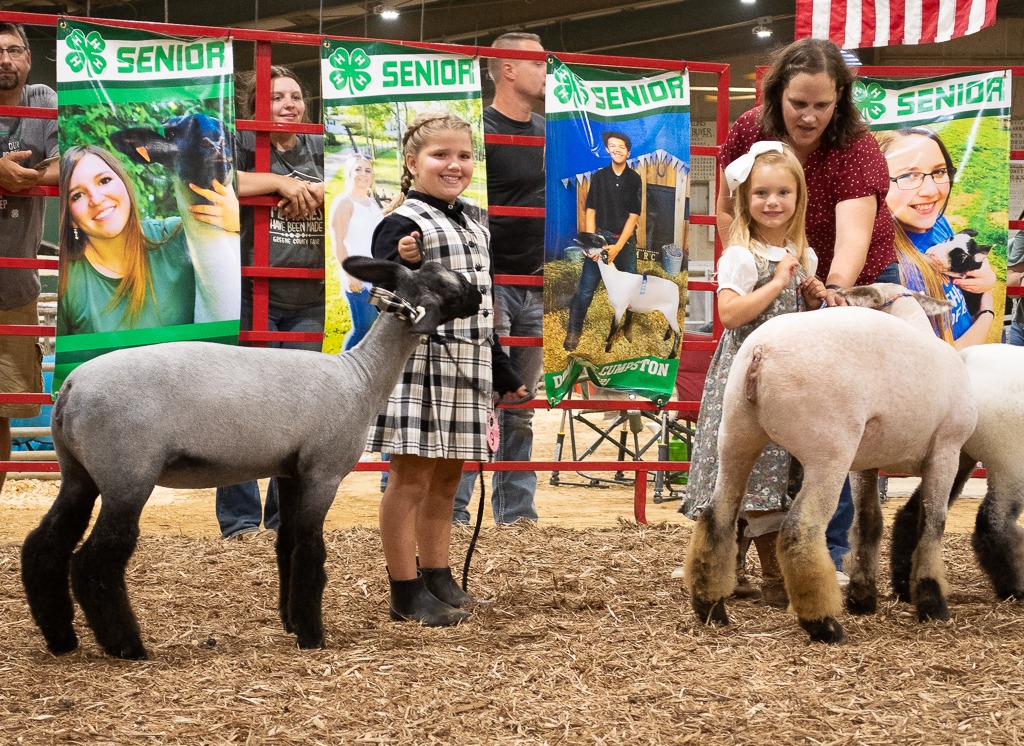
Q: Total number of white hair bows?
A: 1